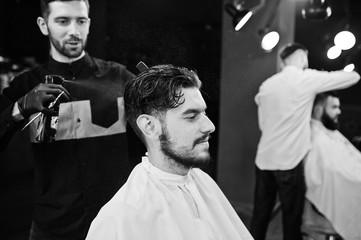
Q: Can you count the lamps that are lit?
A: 5